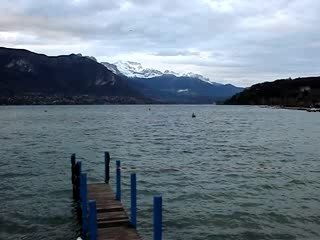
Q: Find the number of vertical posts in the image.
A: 8